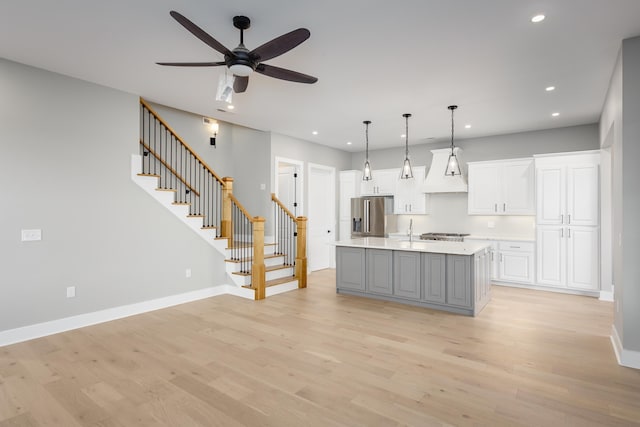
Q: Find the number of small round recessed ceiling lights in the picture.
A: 8